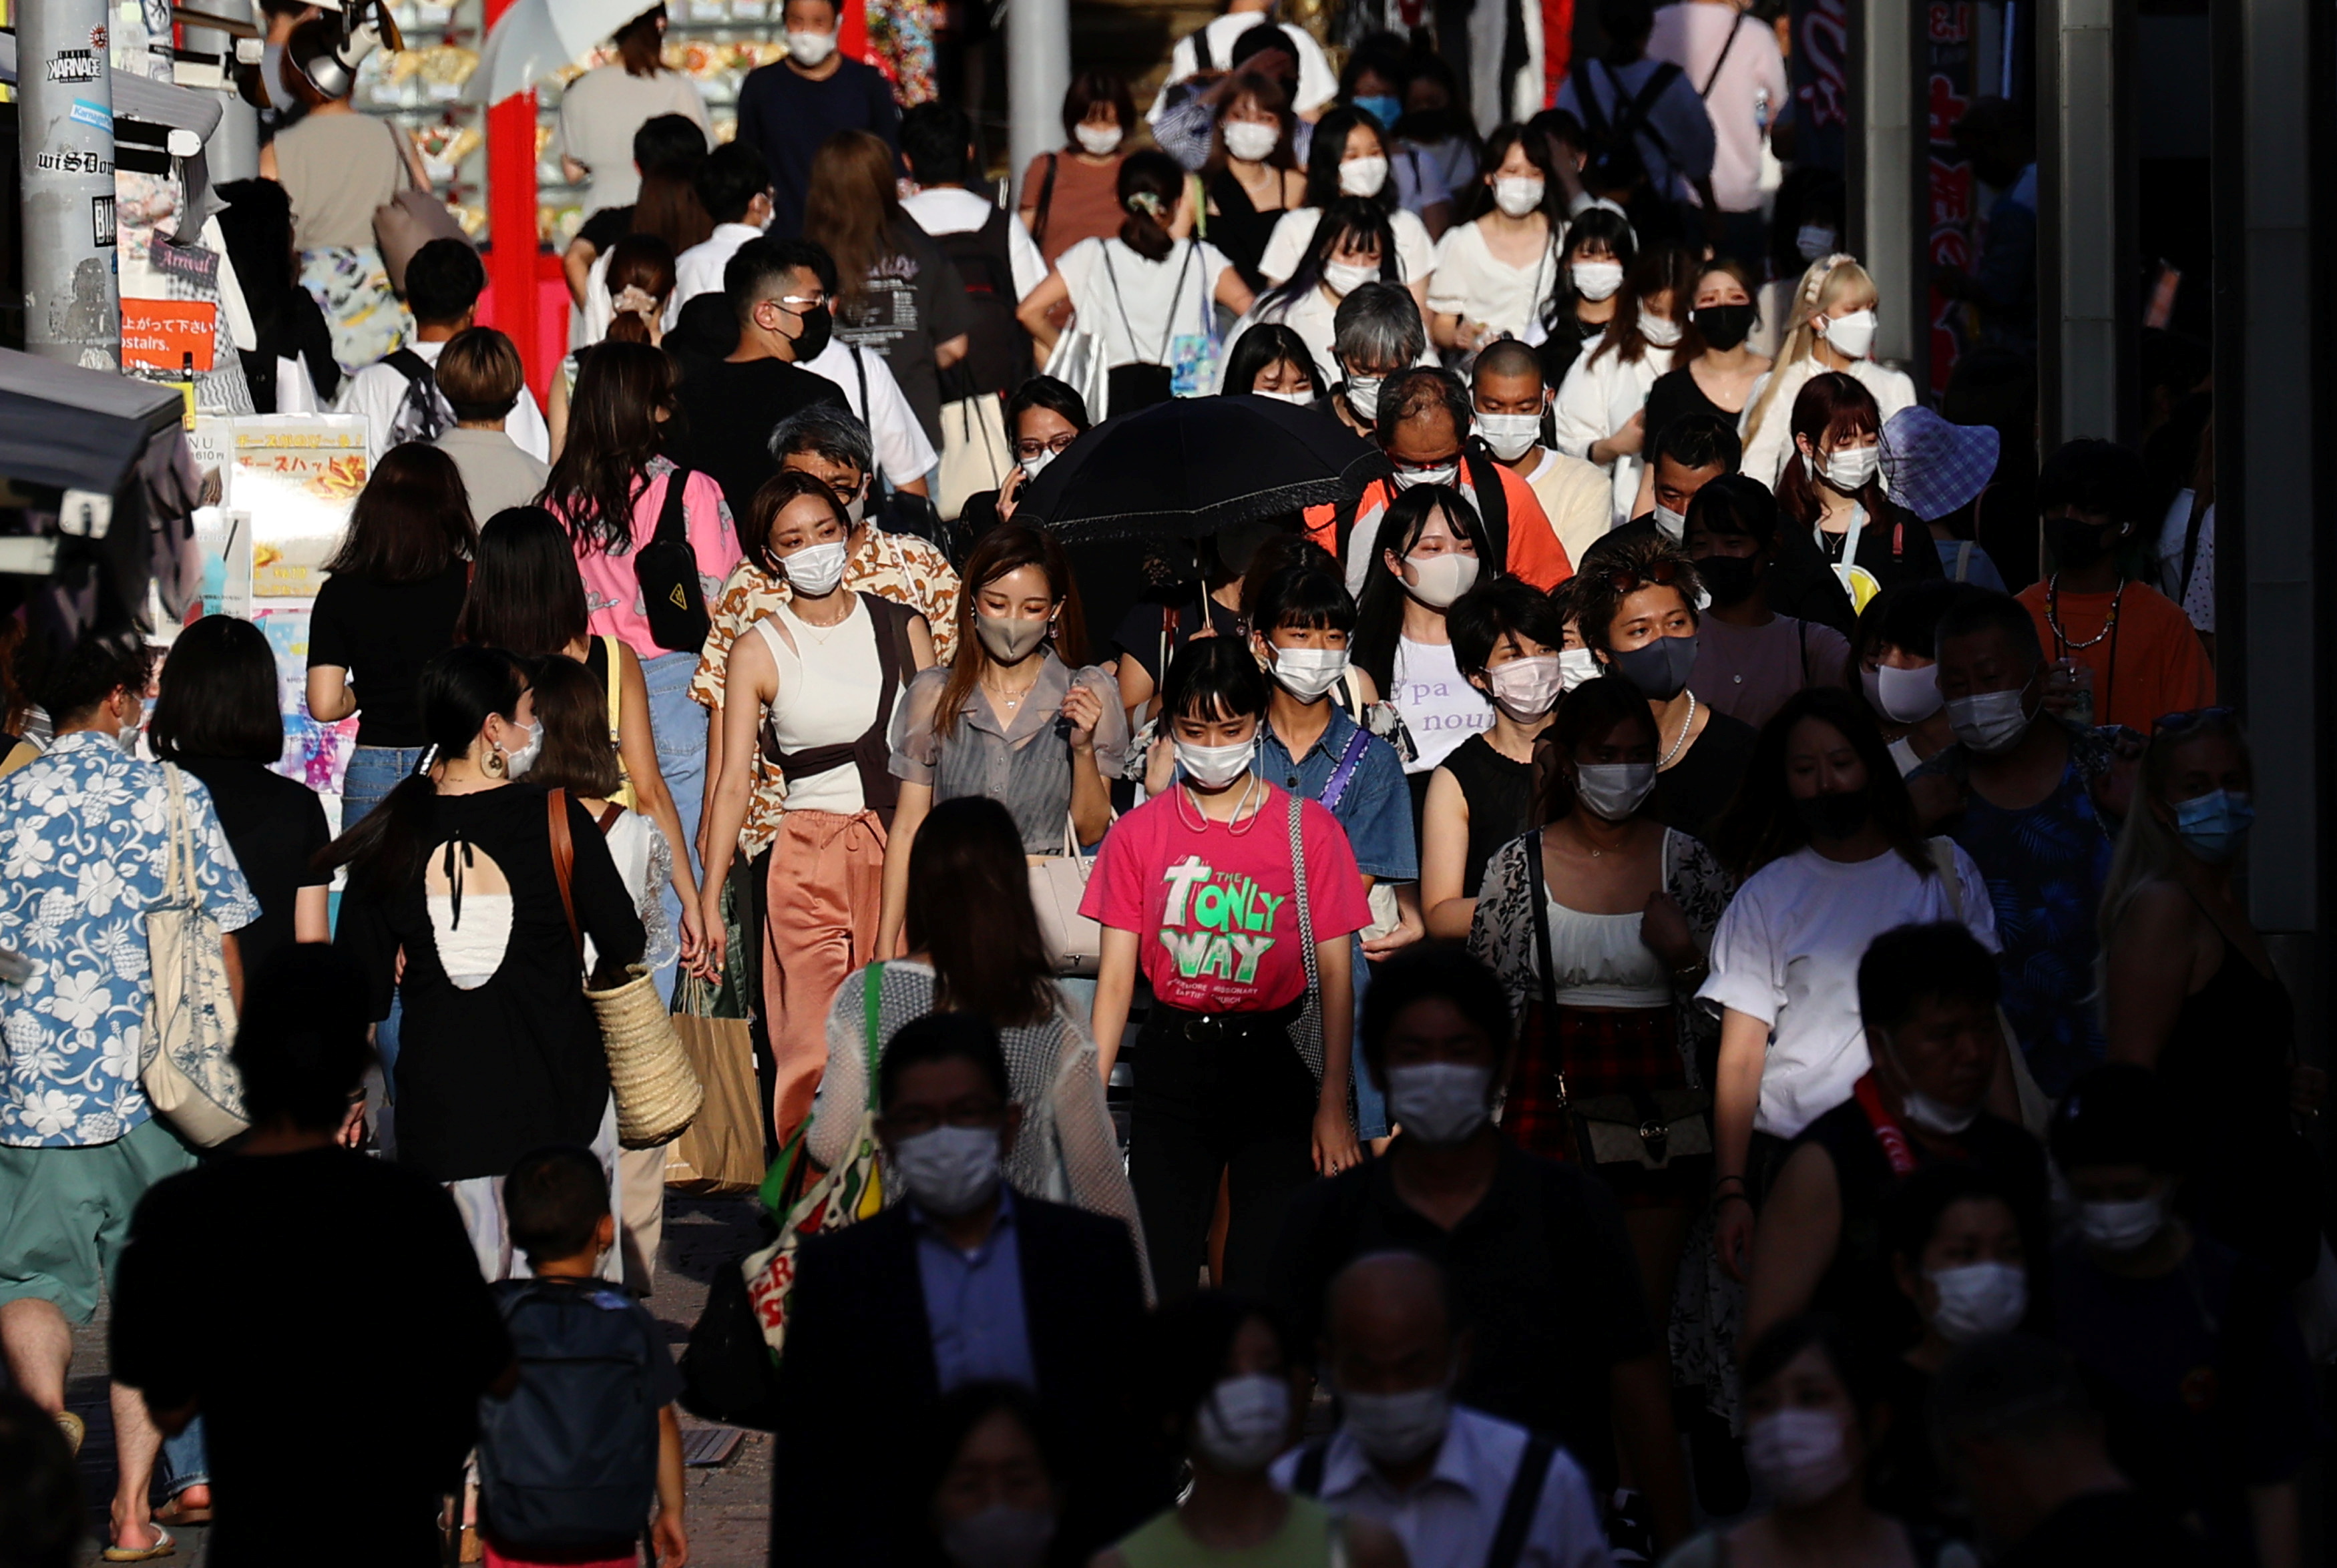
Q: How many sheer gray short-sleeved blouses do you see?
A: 1